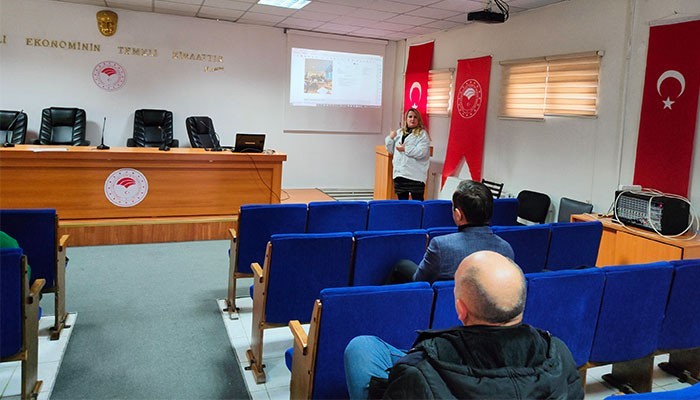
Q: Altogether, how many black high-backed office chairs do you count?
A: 4